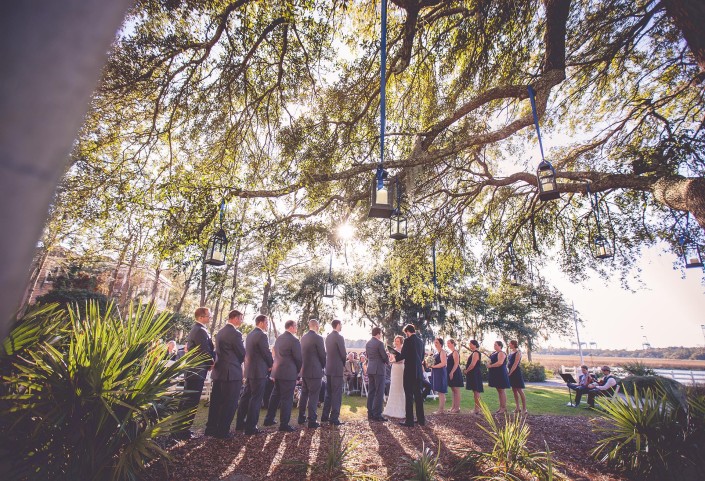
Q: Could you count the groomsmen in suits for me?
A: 6